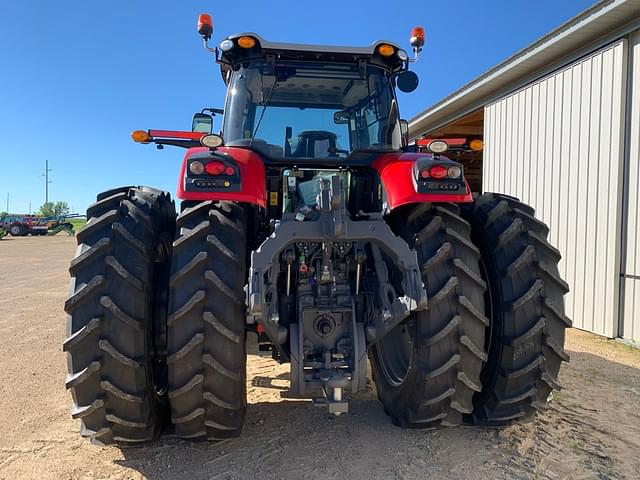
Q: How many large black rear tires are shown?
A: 4